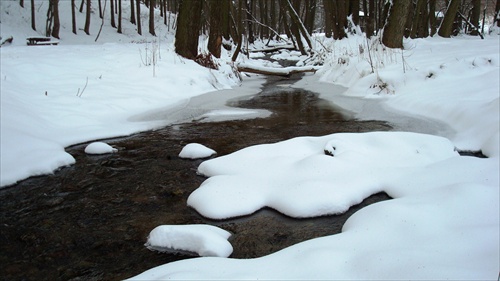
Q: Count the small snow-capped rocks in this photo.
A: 3